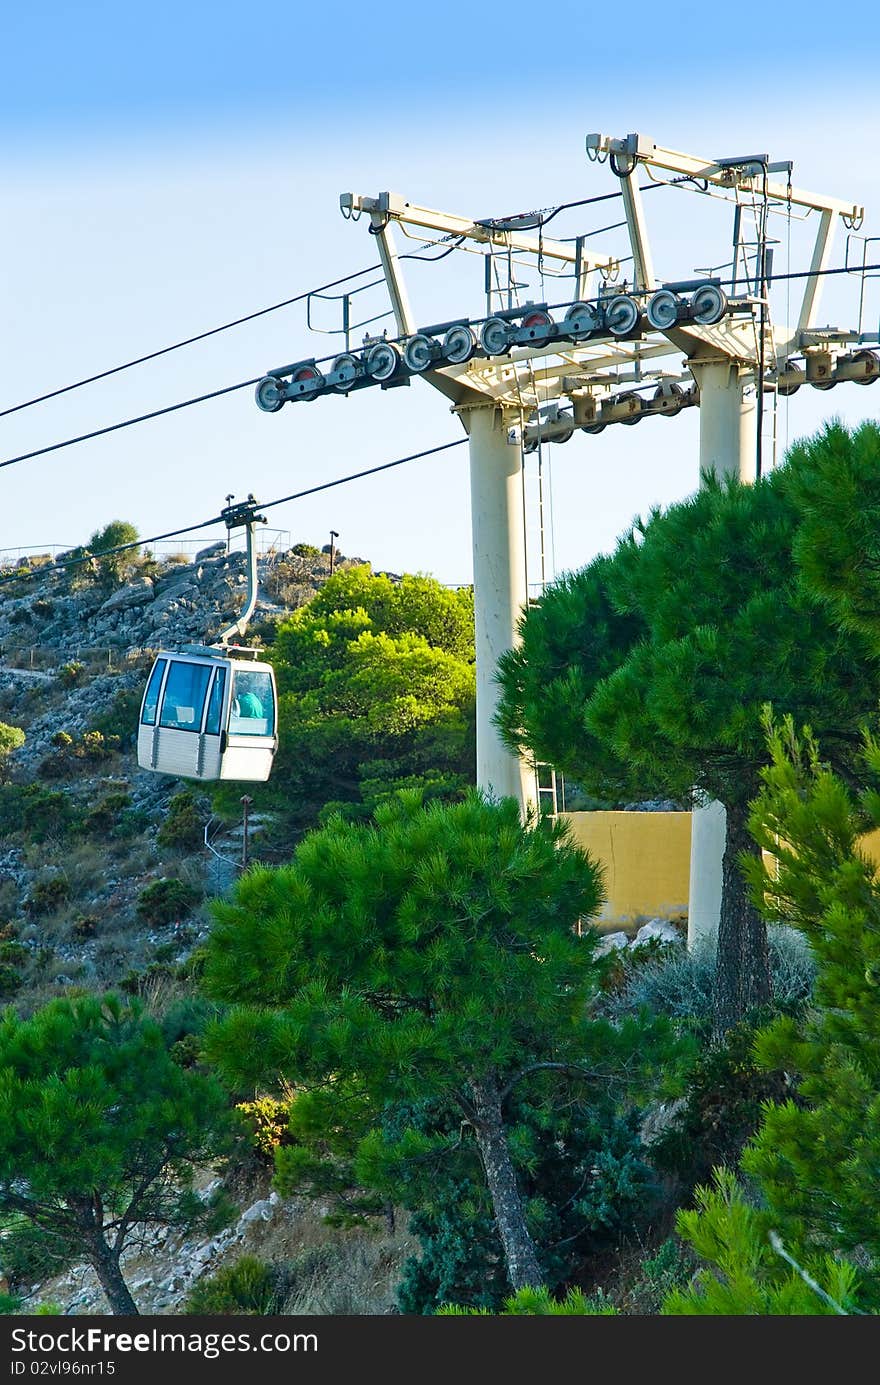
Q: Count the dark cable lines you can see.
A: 3